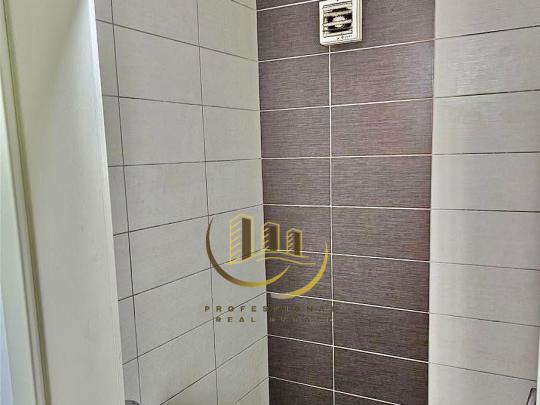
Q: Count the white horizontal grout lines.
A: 9